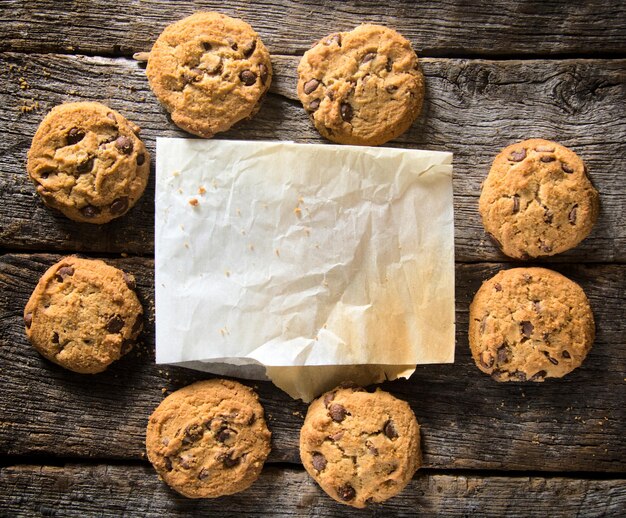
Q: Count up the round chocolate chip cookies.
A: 8